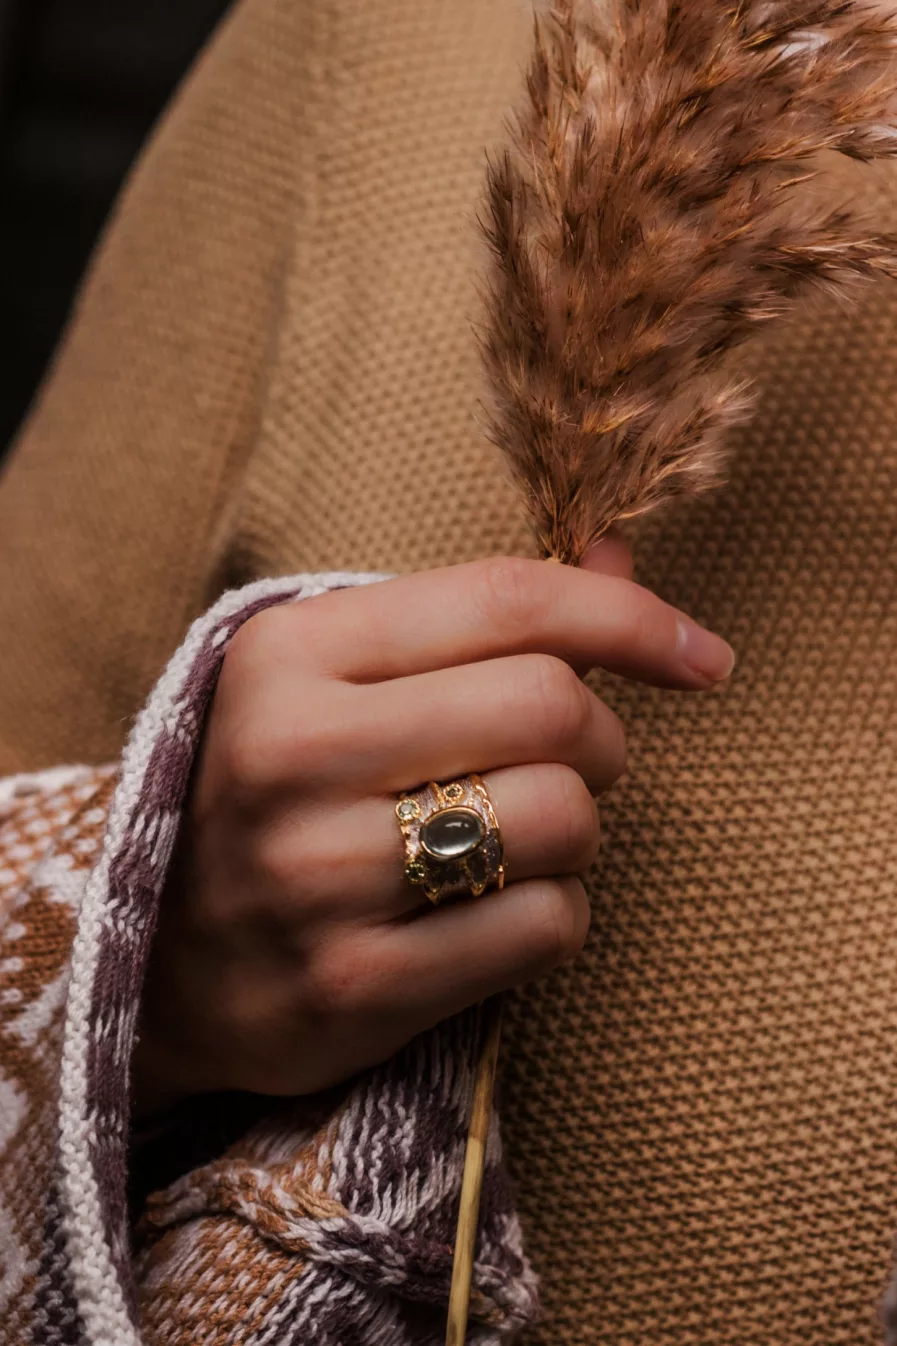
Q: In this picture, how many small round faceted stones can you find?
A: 3